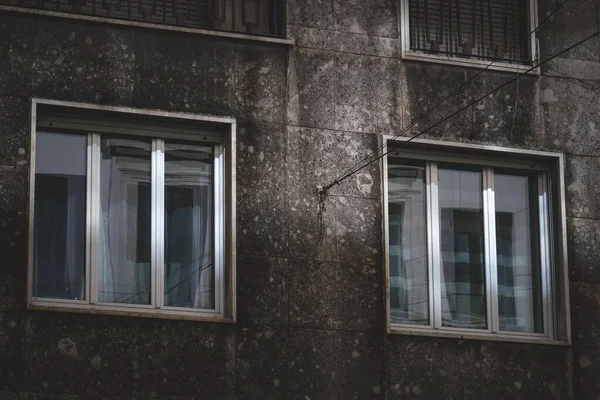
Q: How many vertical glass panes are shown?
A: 6